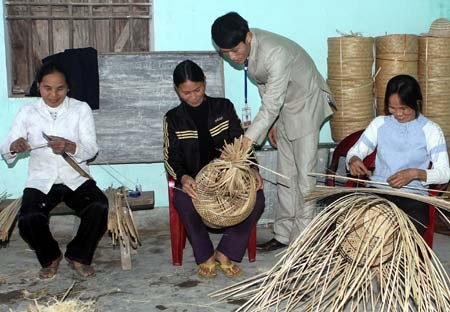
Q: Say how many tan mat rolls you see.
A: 3